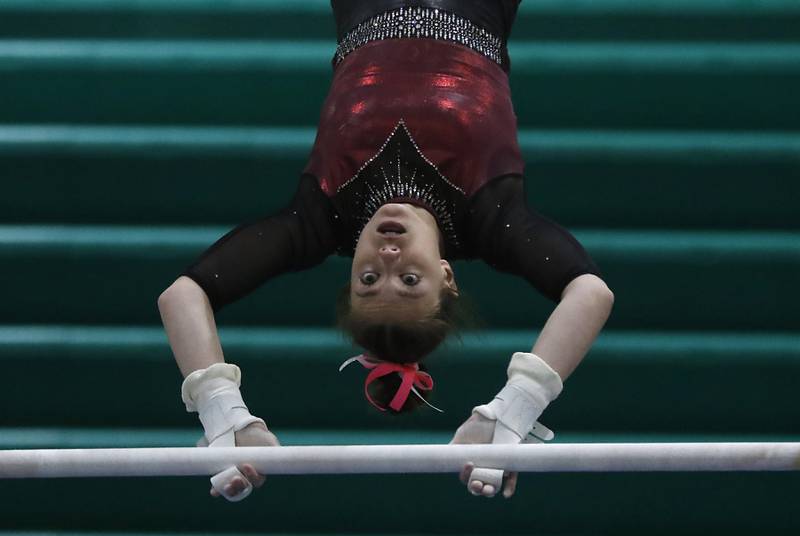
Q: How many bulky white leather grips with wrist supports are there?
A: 2